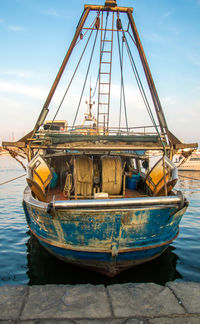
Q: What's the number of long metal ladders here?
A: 1